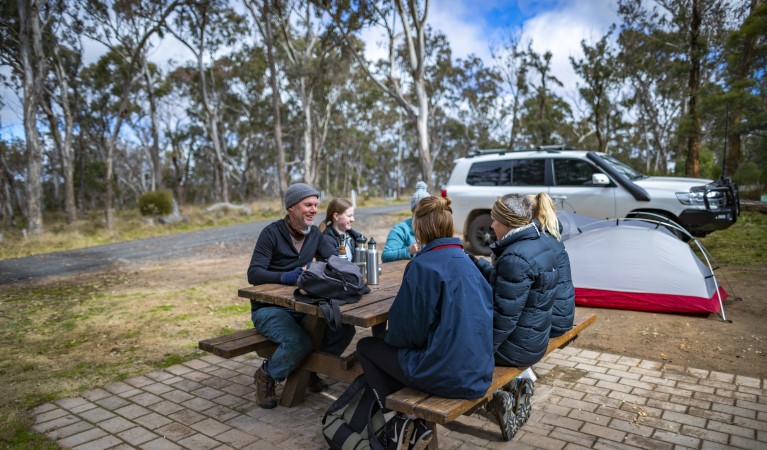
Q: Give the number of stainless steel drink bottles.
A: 2